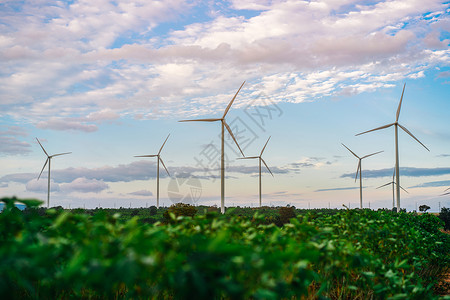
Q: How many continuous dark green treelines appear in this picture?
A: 1